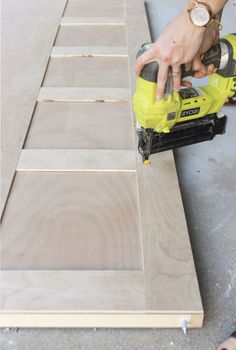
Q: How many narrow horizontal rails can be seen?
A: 4